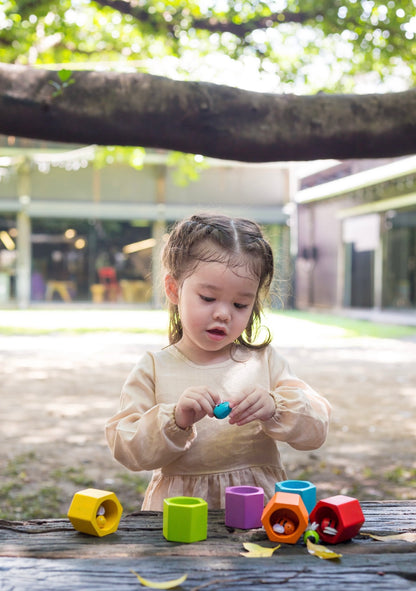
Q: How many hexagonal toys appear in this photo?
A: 6